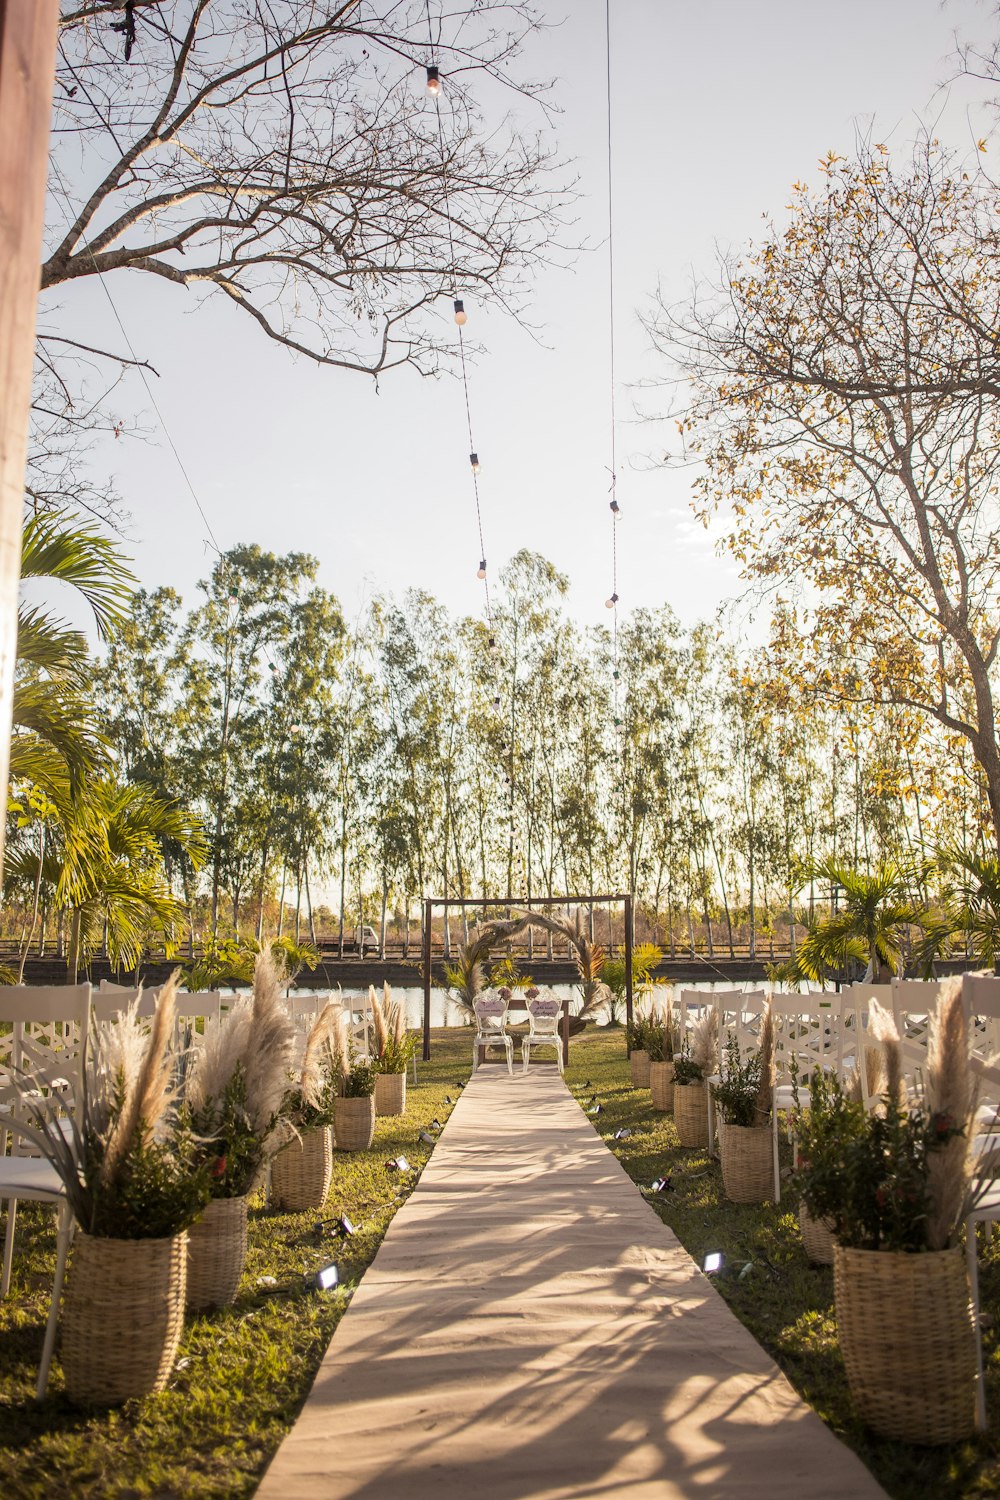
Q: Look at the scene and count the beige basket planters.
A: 11